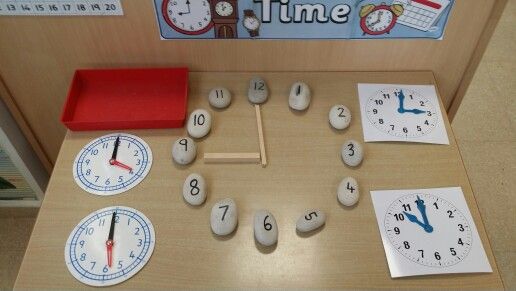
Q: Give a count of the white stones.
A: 12